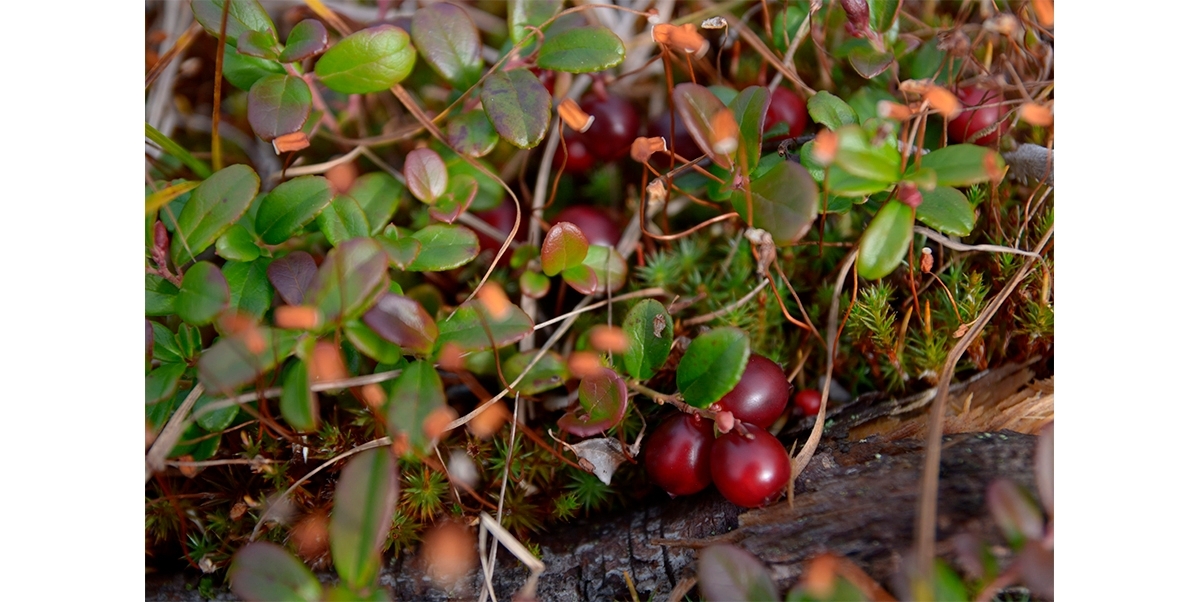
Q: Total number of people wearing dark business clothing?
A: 0